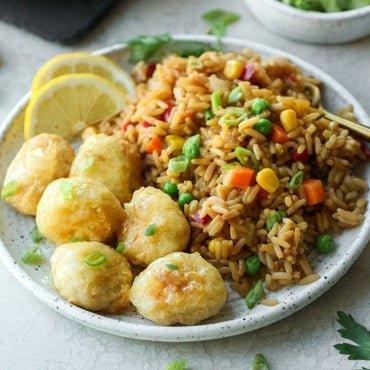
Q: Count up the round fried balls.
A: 6